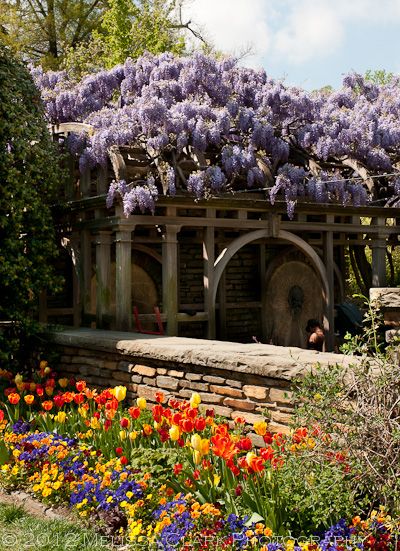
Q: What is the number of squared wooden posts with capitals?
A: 4